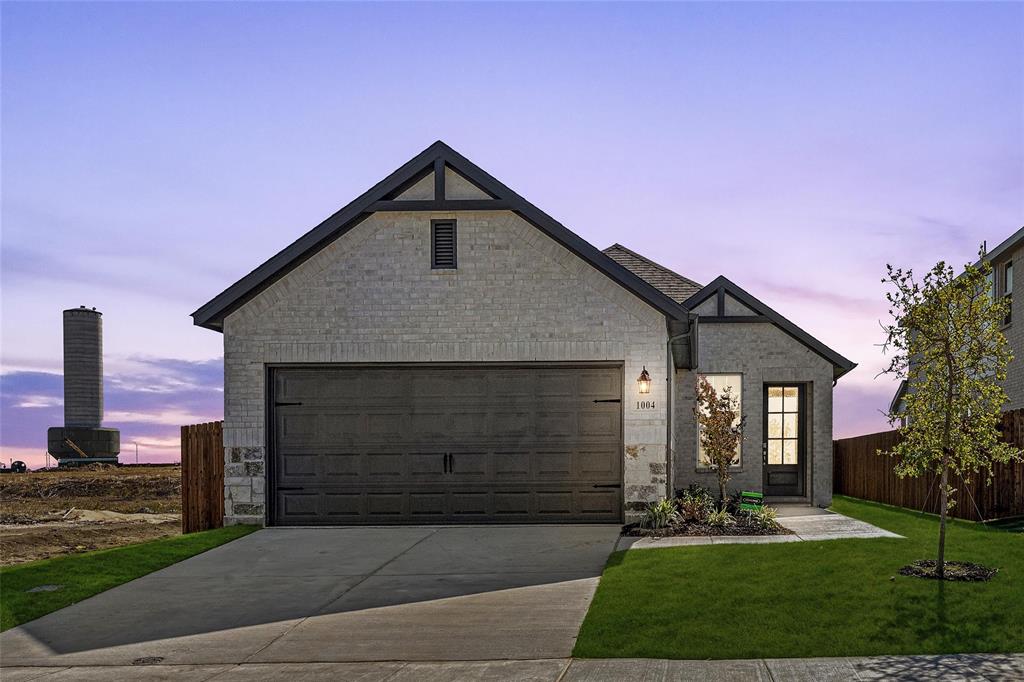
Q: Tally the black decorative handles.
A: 2